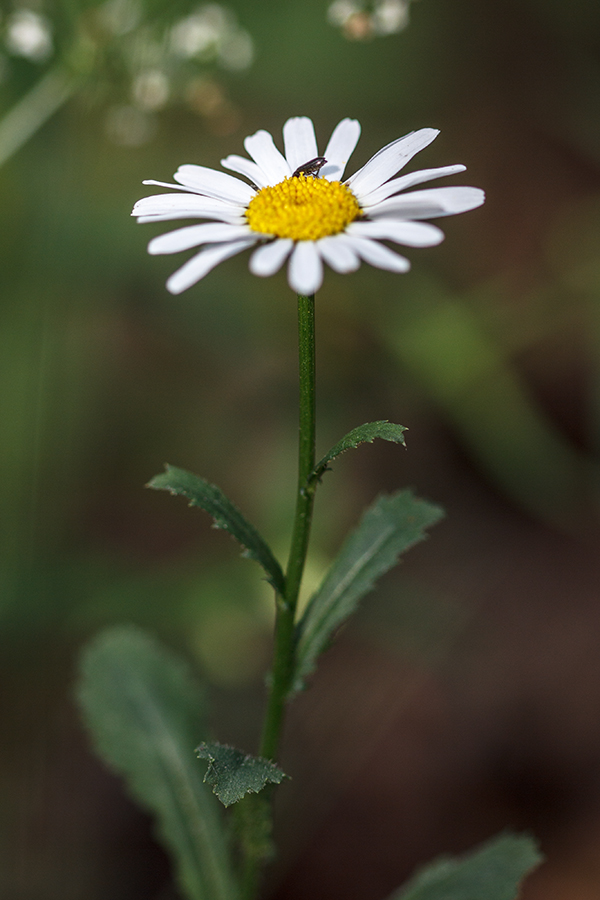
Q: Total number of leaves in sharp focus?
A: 3